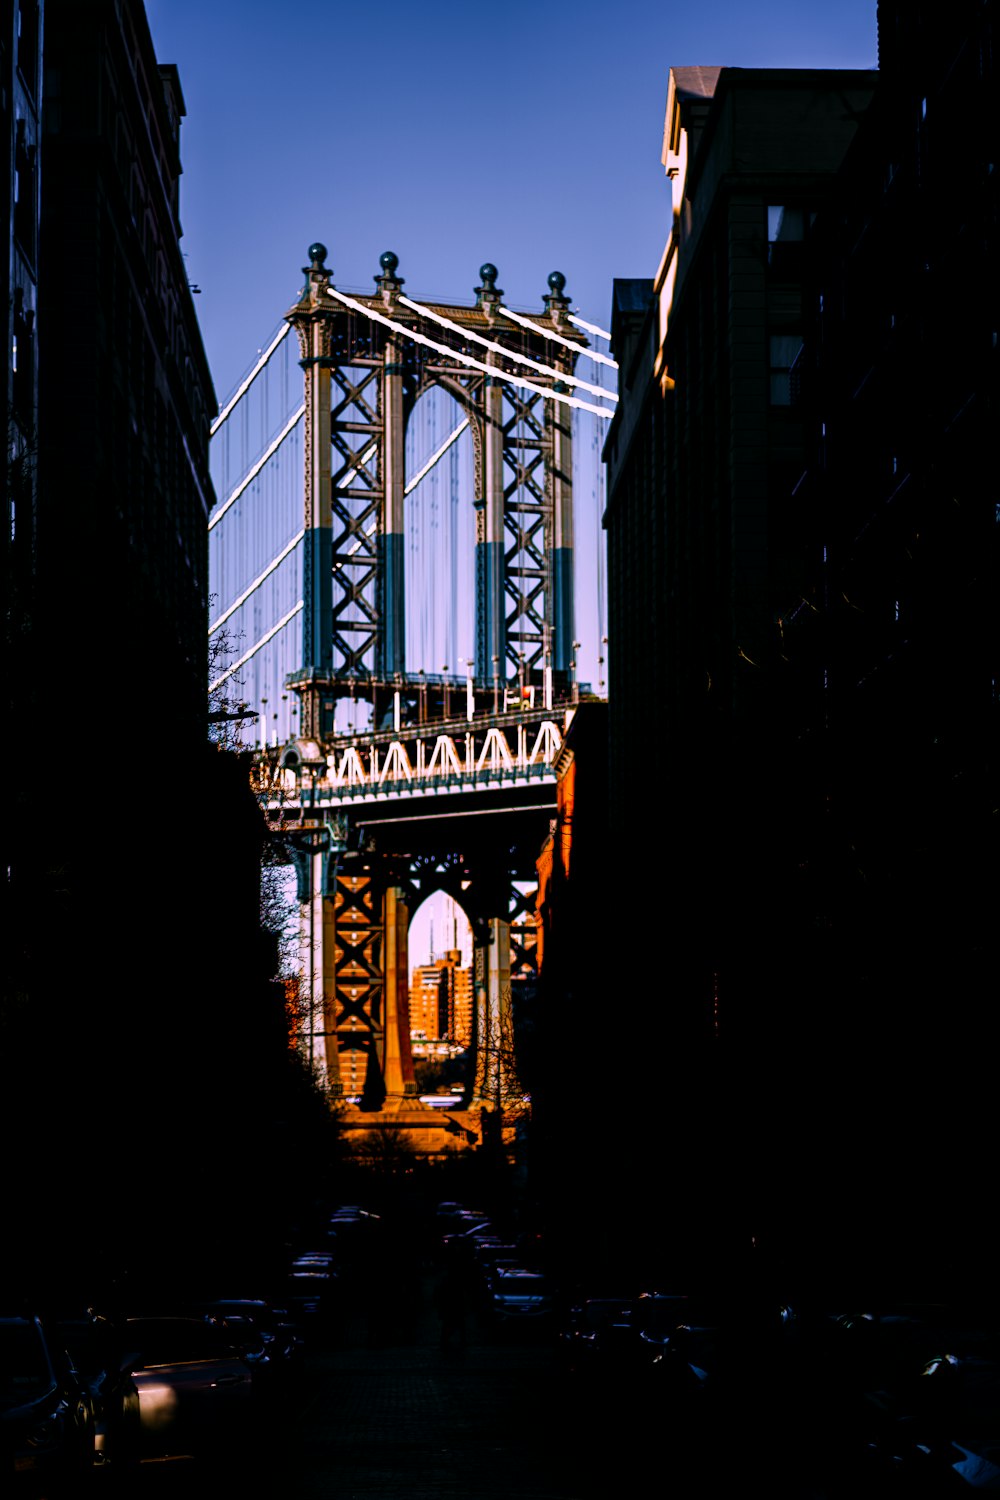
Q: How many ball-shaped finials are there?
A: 4